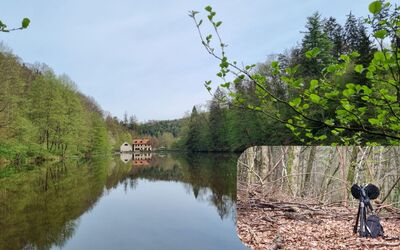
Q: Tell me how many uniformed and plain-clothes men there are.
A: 0